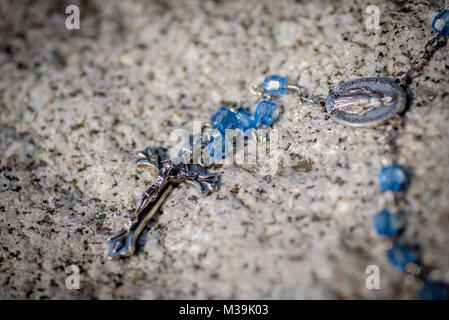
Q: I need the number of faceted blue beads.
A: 10